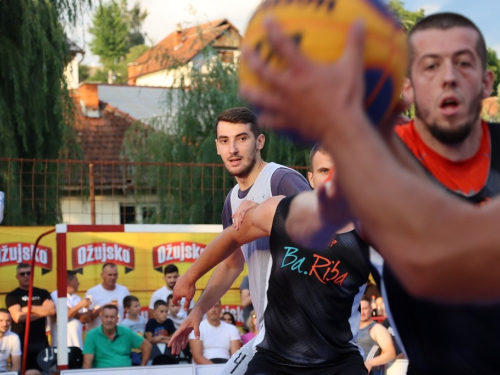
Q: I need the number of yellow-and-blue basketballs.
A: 1